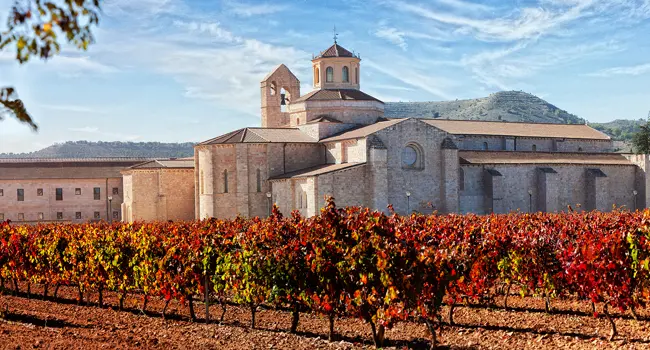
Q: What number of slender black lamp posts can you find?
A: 5